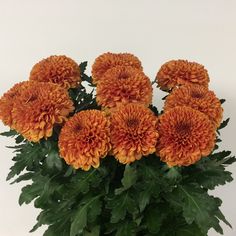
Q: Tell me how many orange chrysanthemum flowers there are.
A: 10